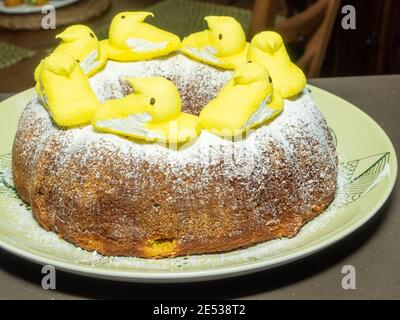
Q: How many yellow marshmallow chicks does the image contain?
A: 7